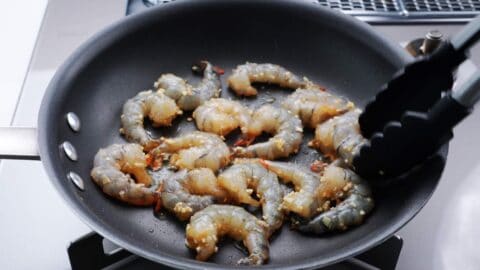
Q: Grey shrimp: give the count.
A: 14